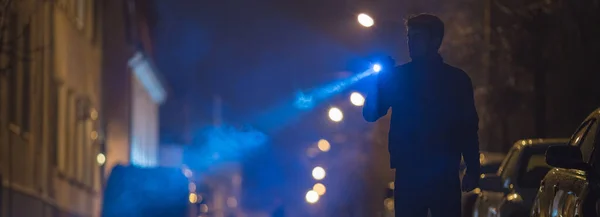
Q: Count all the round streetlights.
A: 7